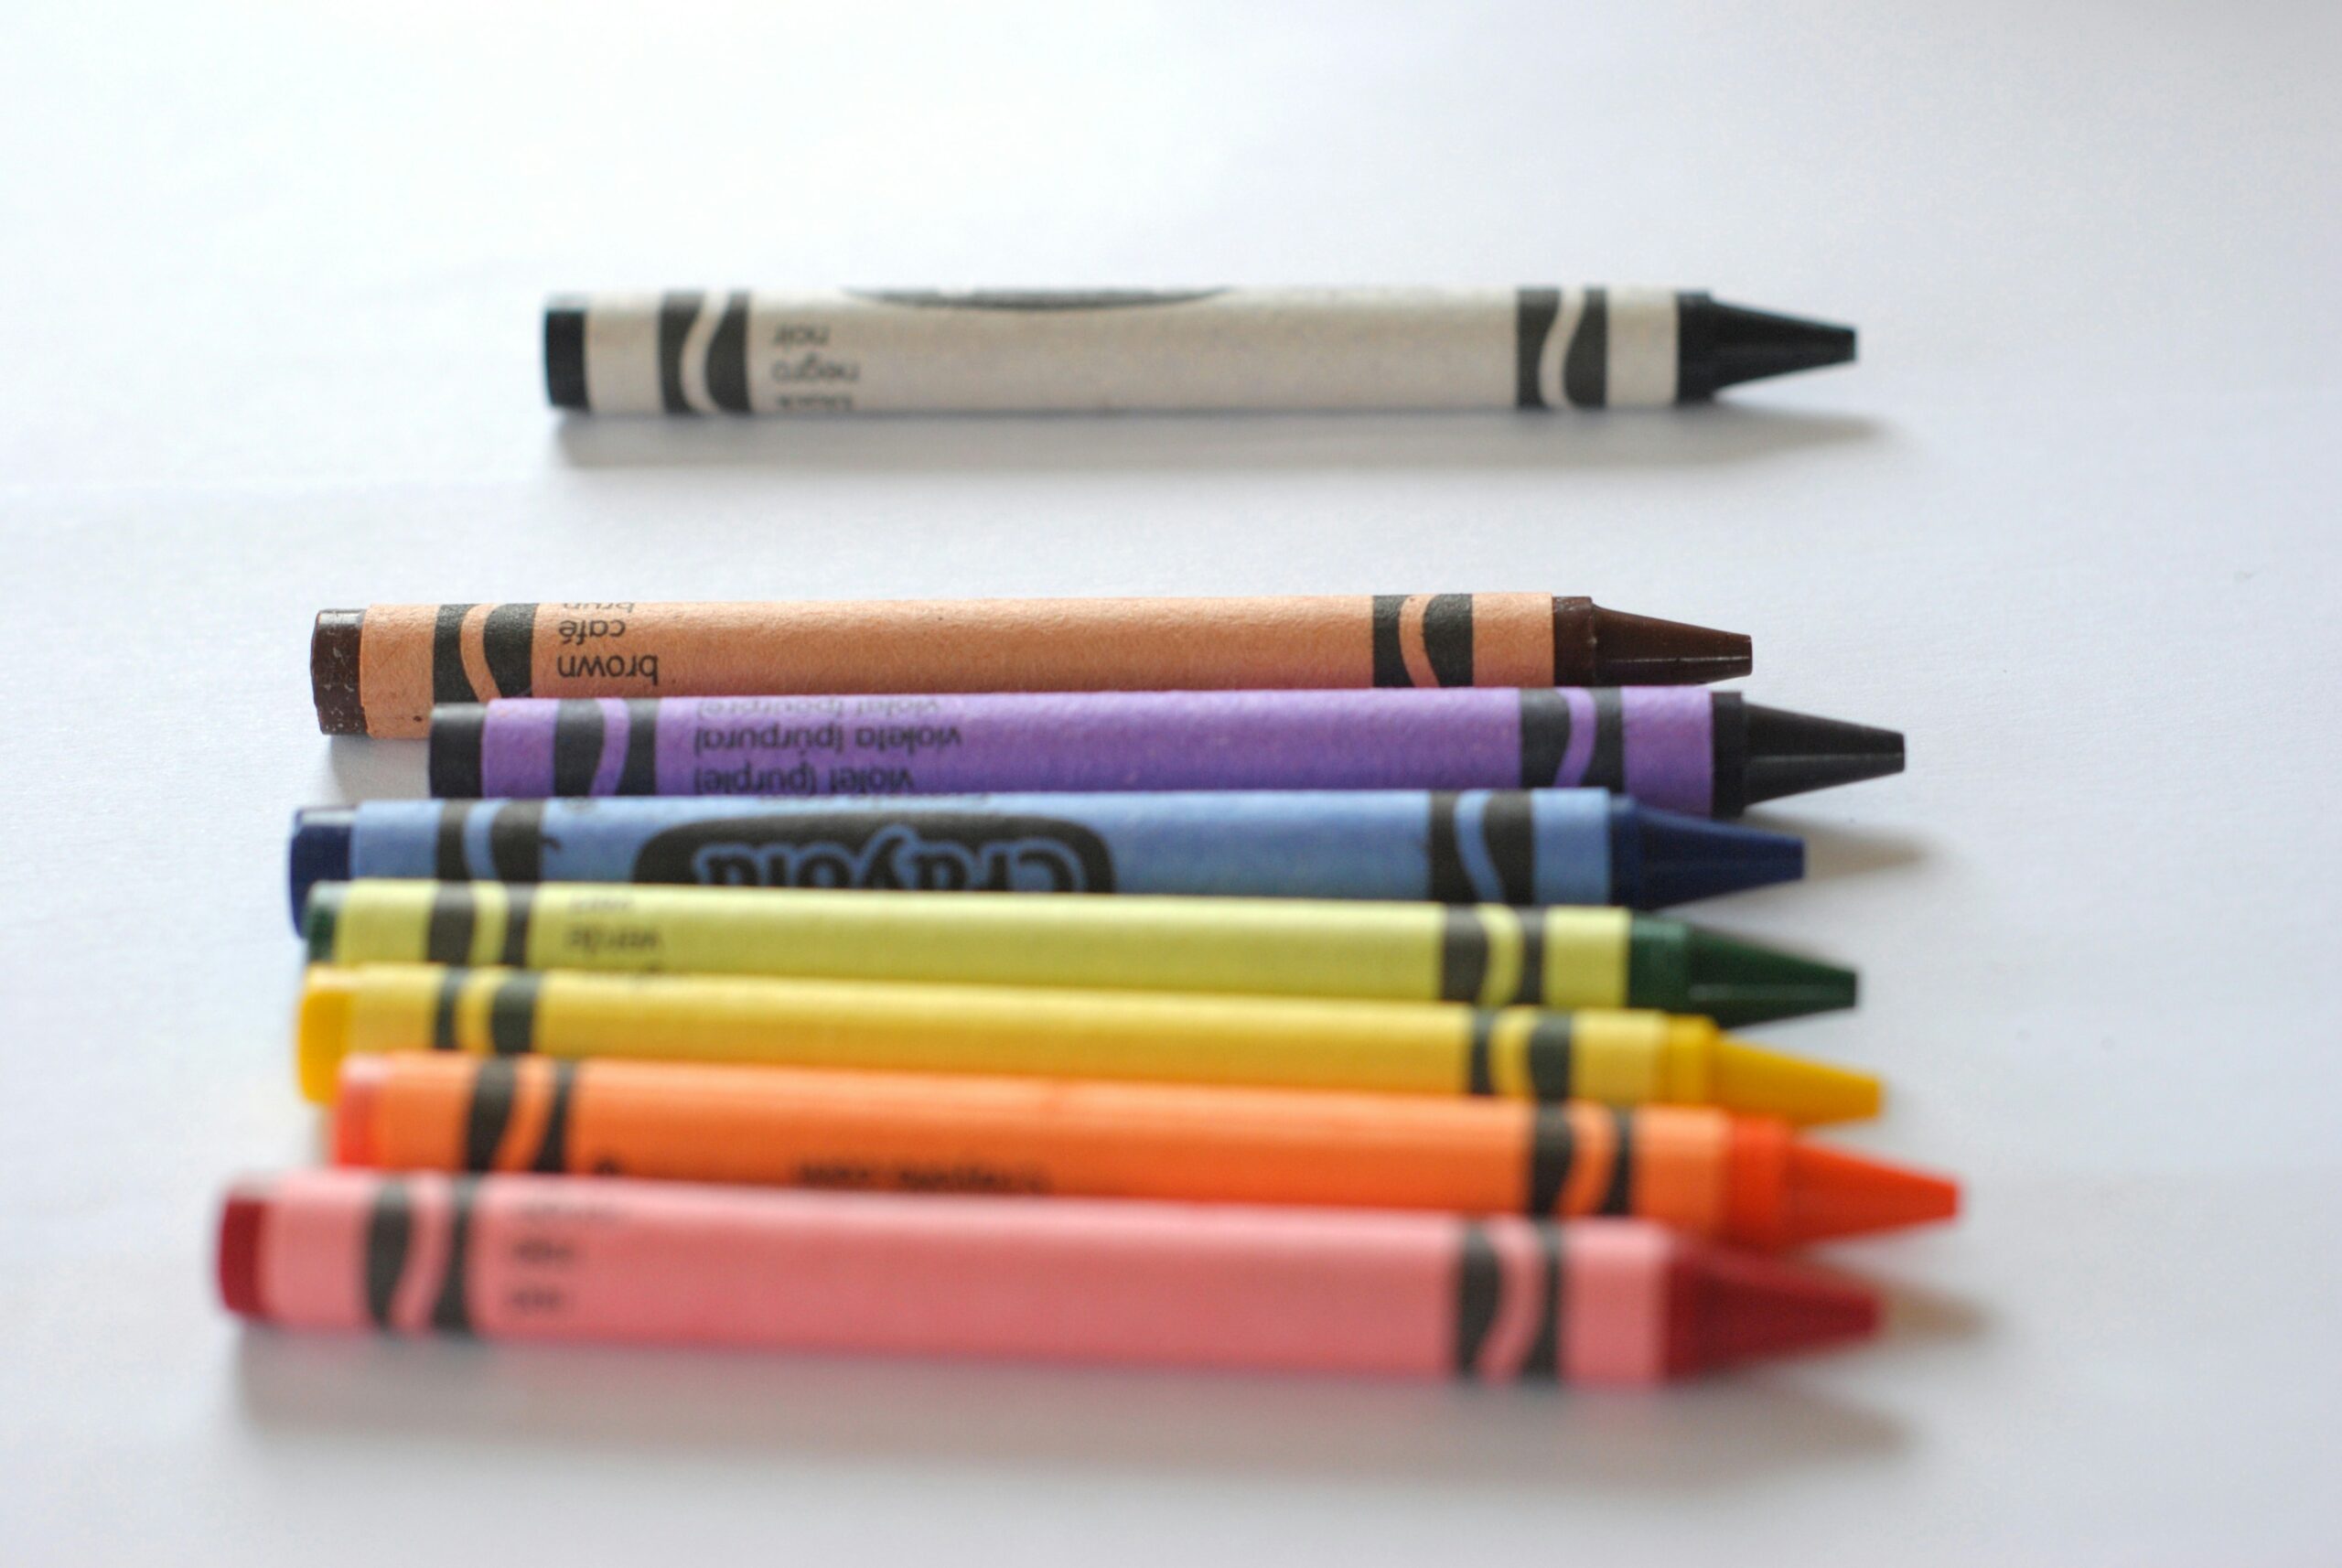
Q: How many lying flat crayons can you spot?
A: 8